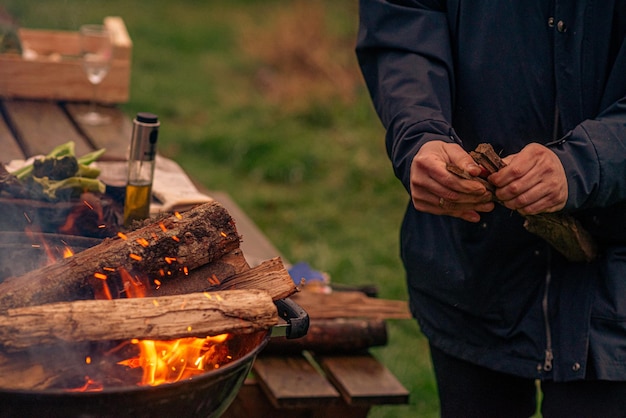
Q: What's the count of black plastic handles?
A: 1